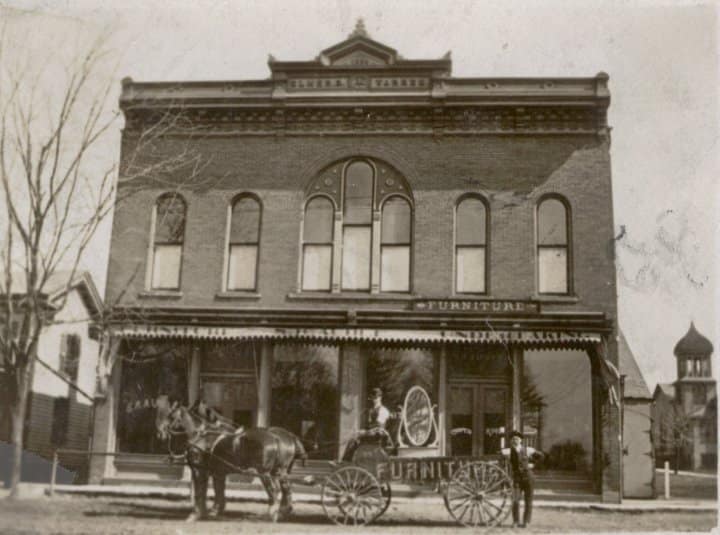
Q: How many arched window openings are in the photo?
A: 7